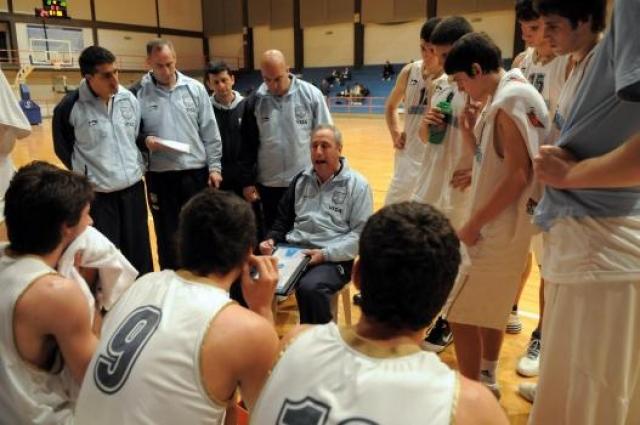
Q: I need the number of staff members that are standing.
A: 4